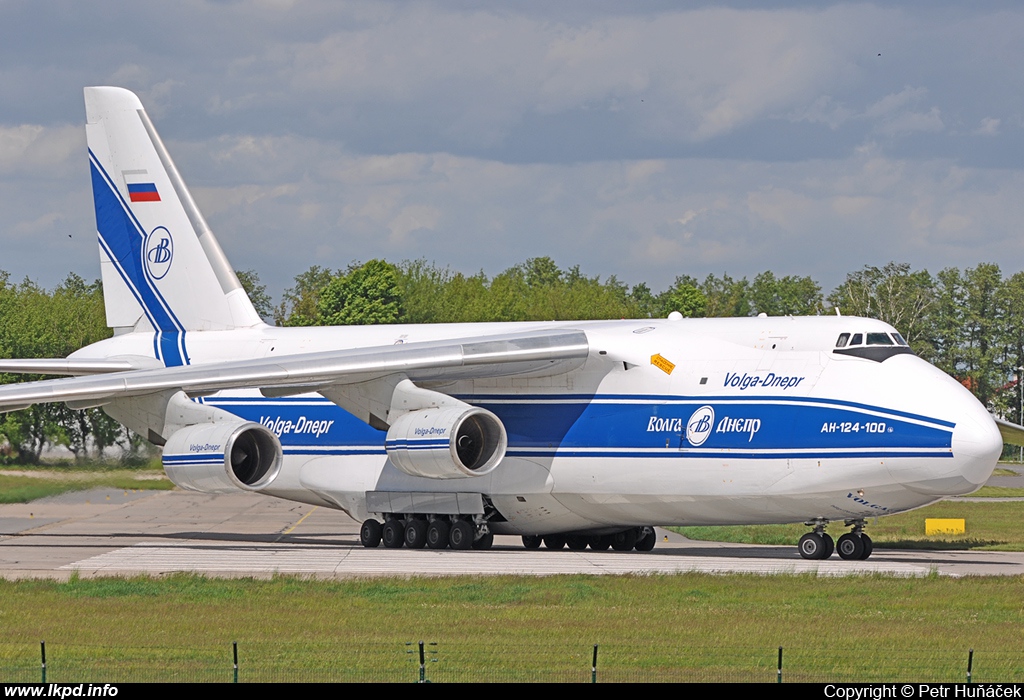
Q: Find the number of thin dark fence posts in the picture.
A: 6